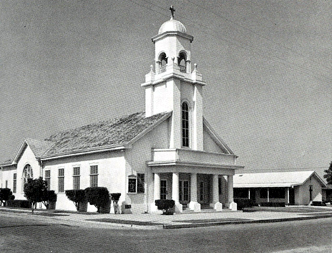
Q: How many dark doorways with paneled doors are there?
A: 3